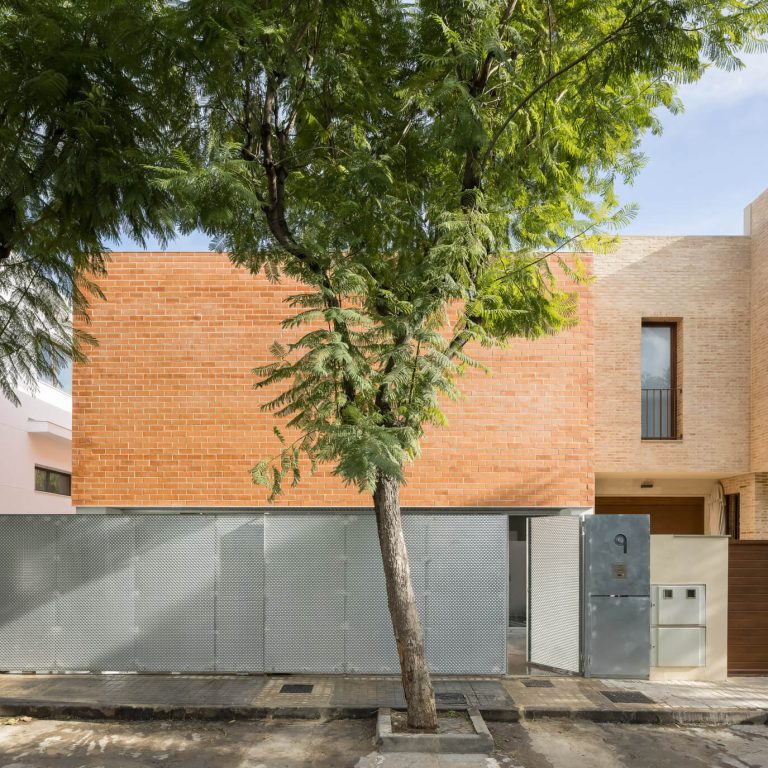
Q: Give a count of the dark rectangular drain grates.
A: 4